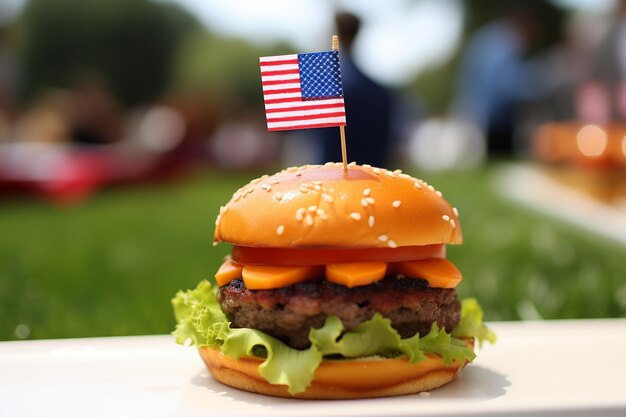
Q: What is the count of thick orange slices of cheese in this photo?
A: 4